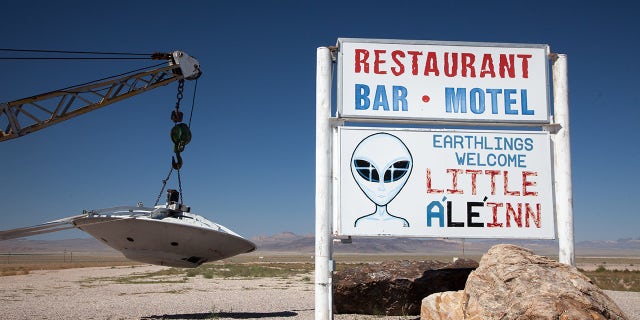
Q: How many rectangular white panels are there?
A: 2